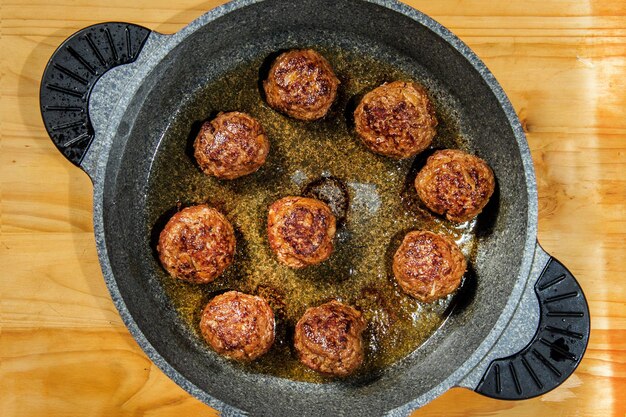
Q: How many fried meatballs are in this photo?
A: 9